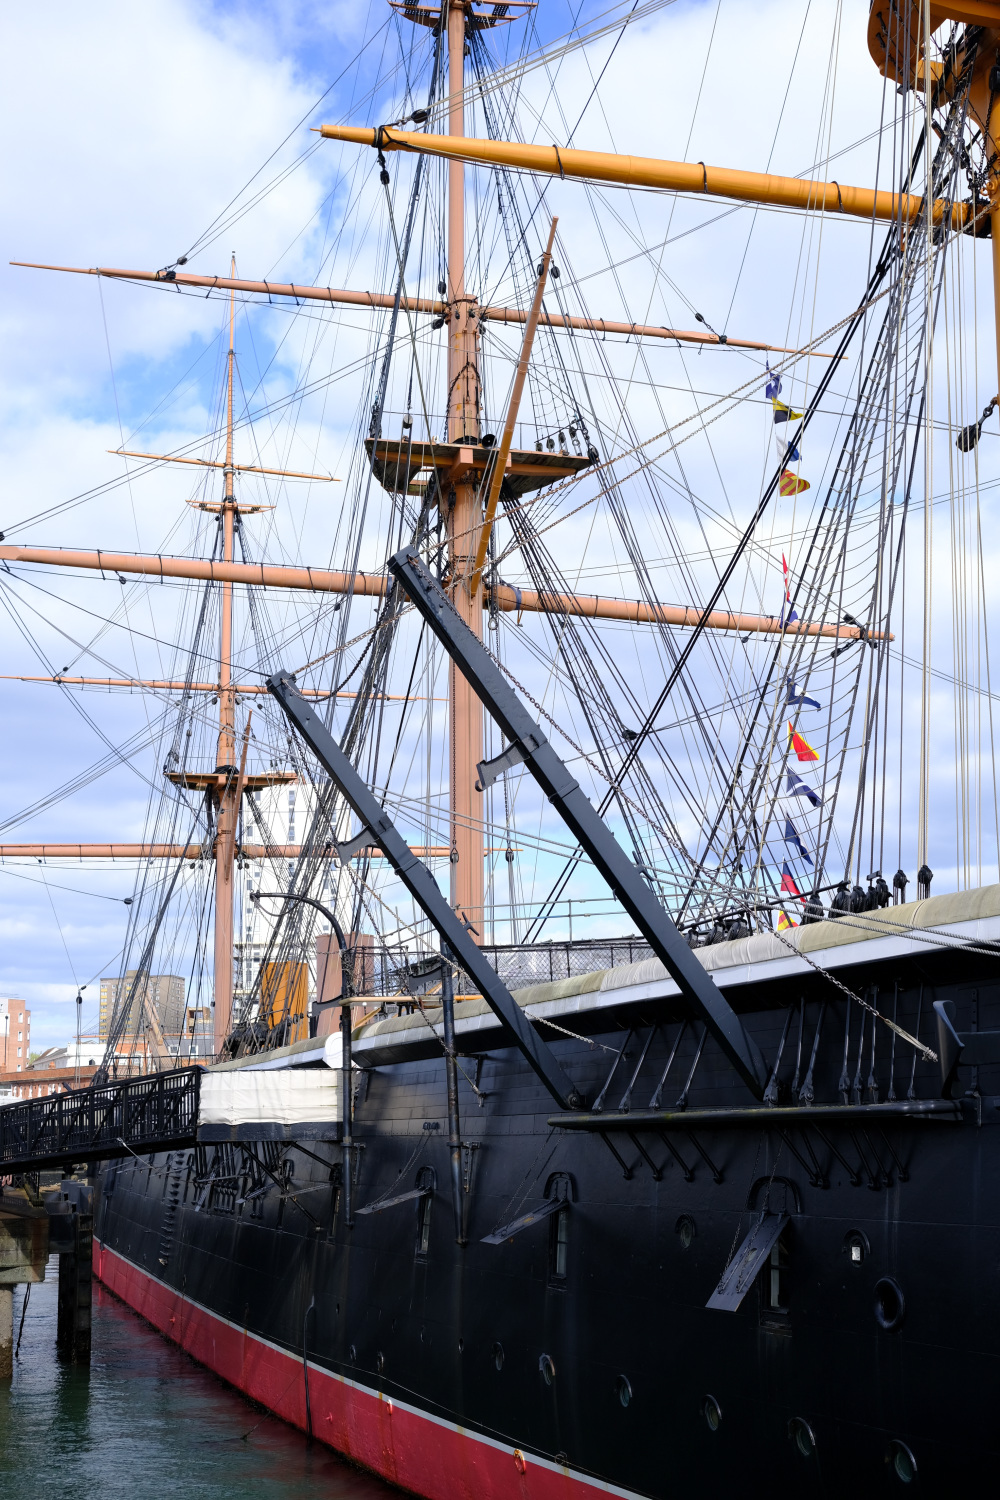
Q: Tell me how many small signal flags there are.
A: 12